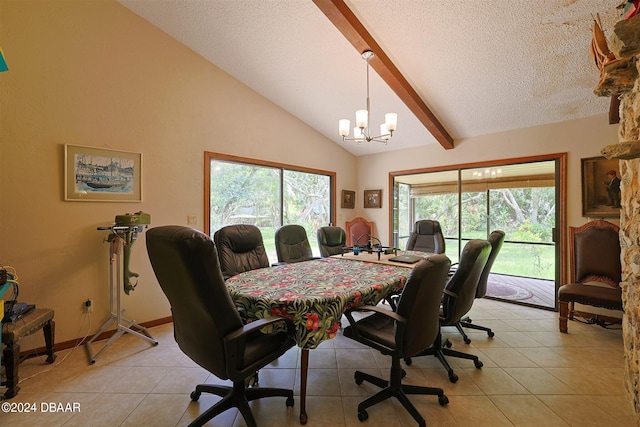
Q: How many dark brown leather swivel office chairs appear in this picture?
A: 8